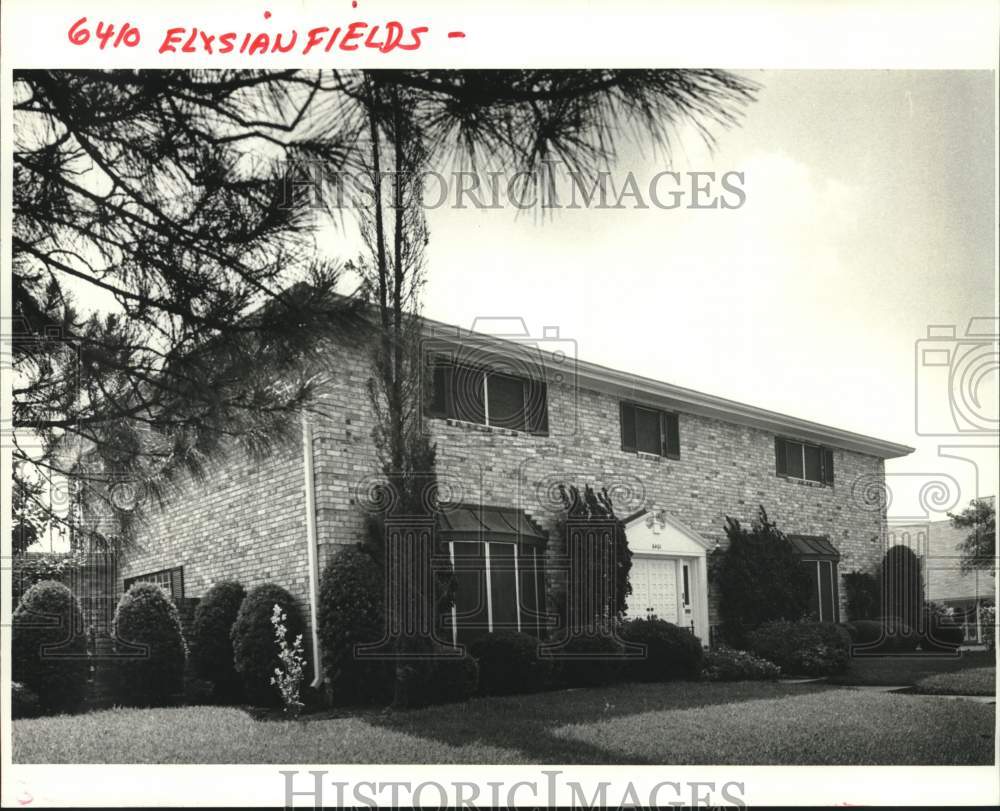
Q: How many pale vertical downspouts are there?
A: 1